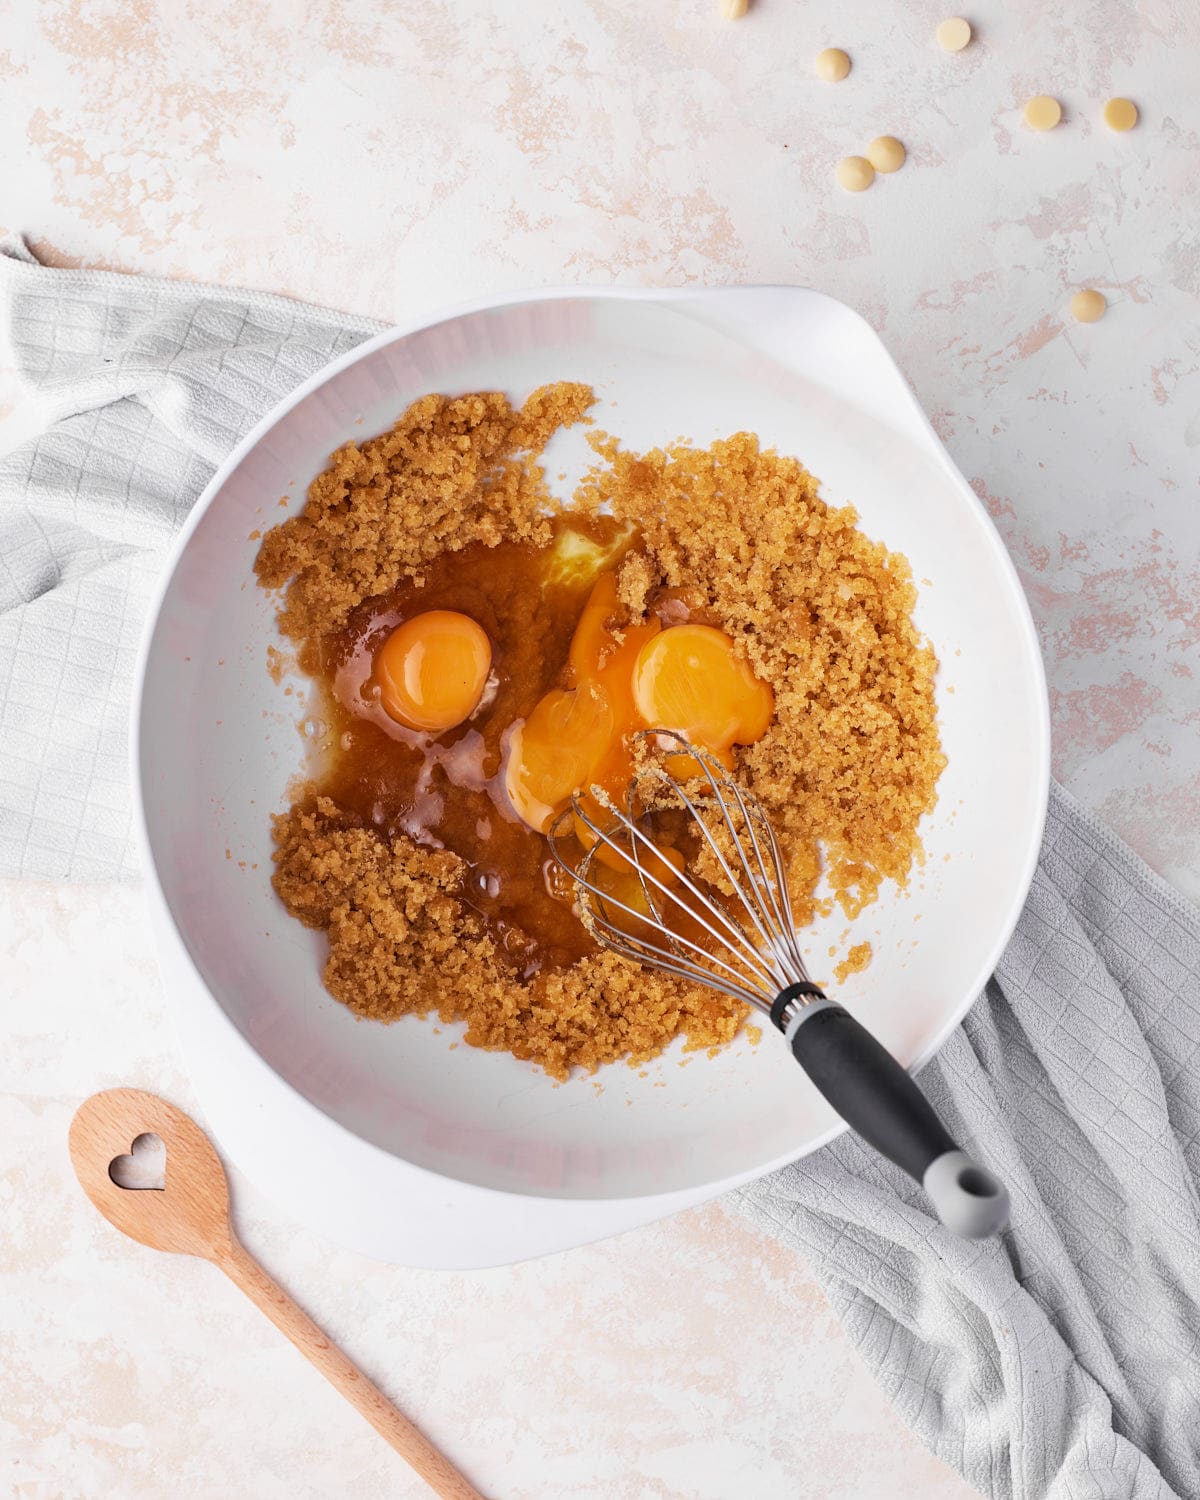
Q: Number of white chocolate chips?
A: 8